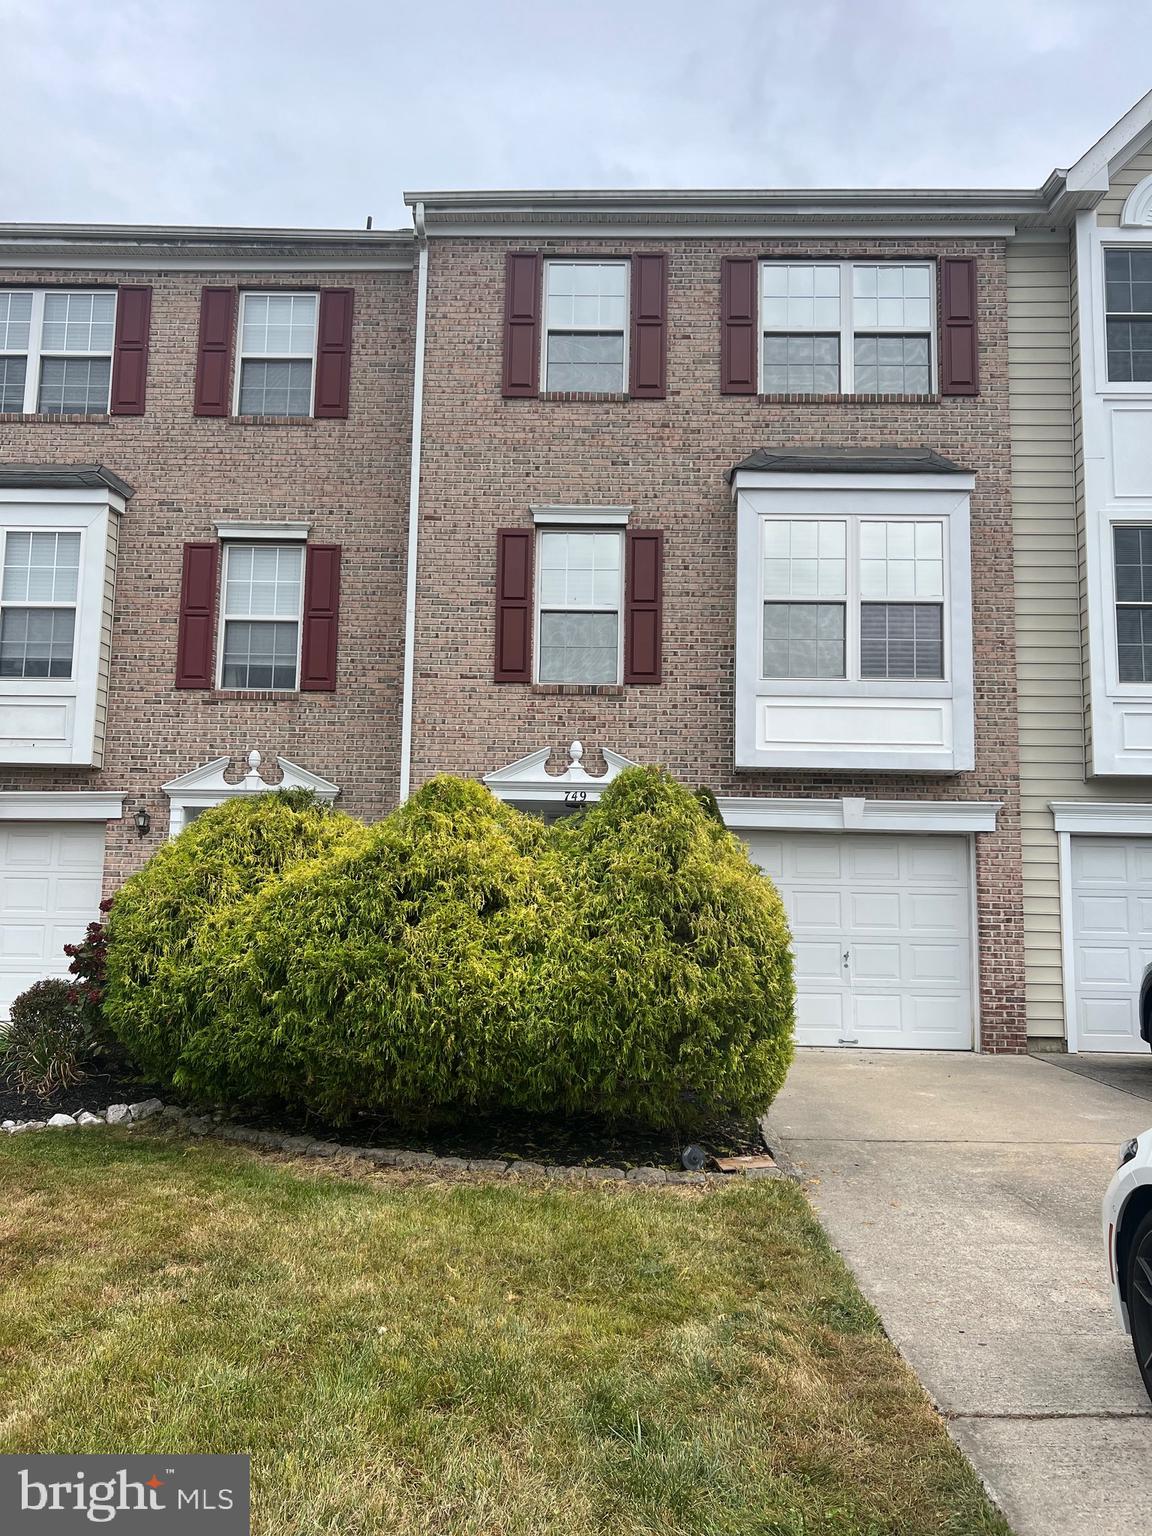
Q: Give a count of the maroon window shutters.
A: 11